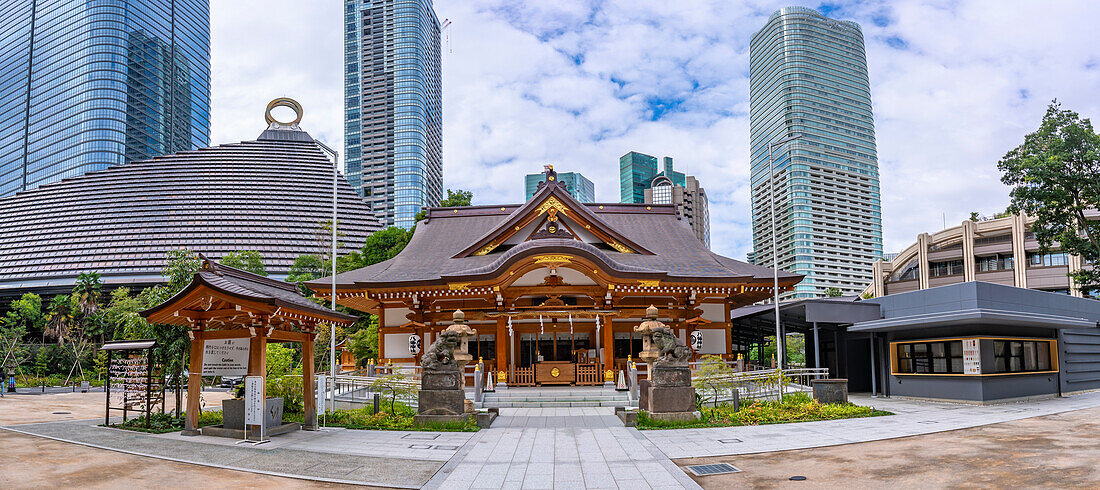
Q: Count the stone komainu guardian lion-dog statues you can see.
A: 2